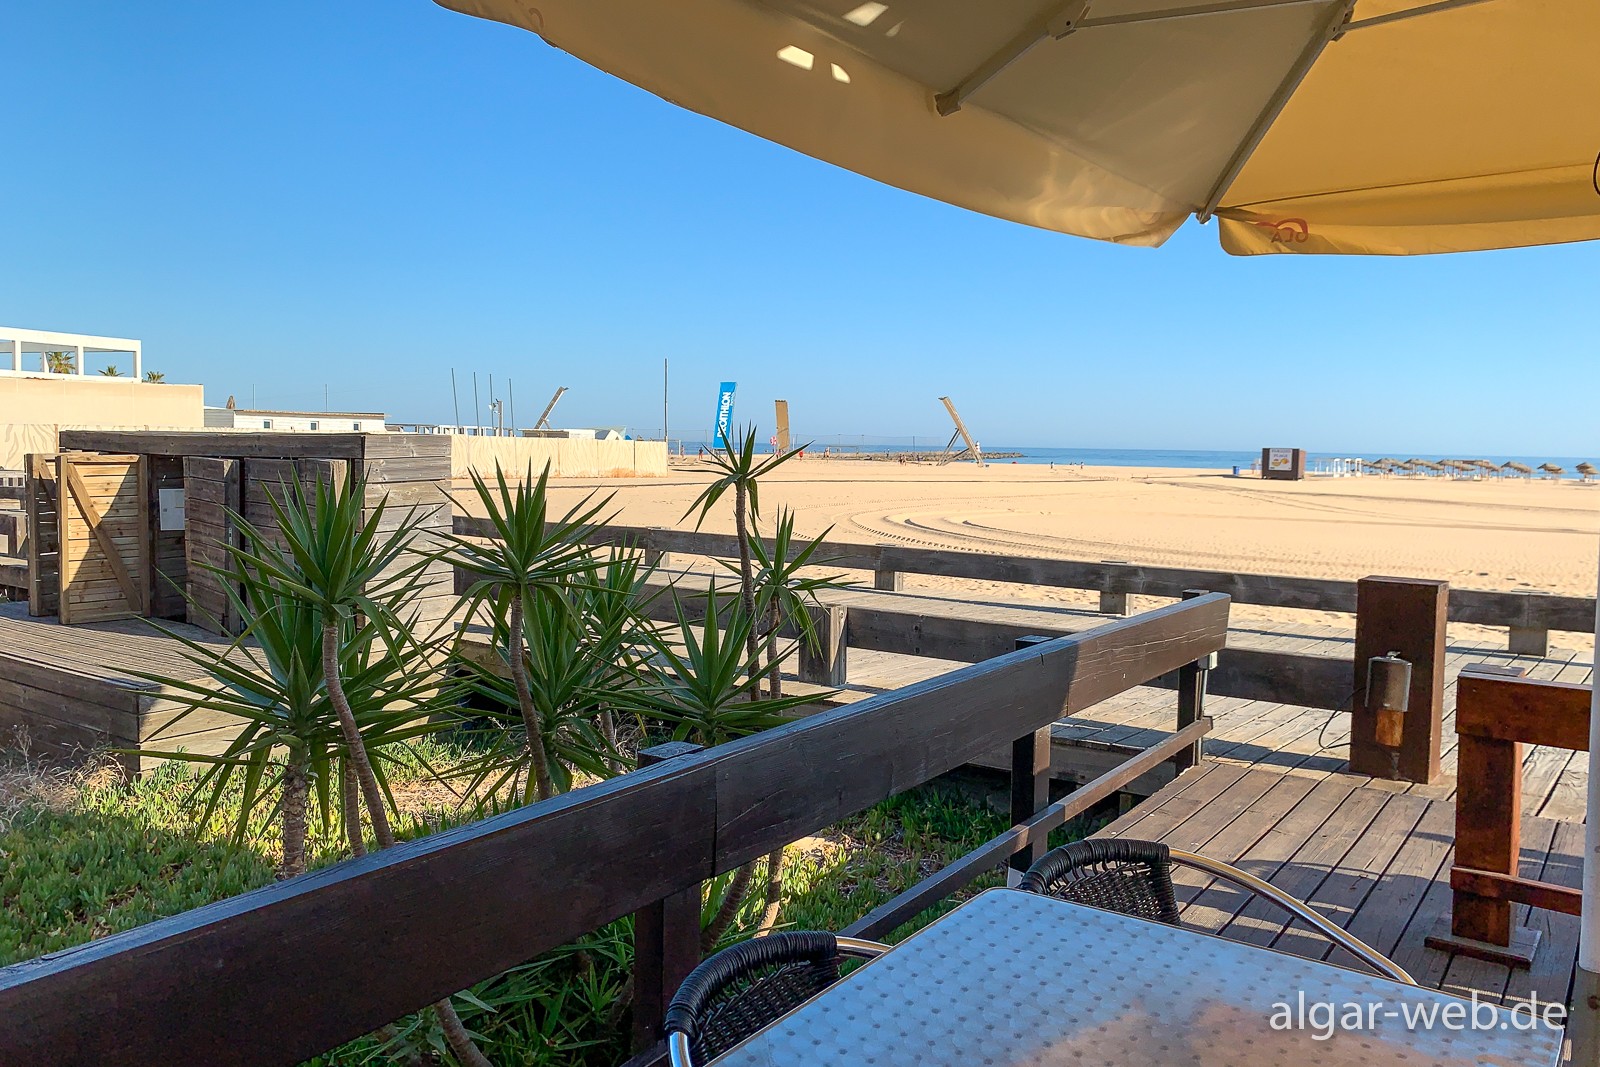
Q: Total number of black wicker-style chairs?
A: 2